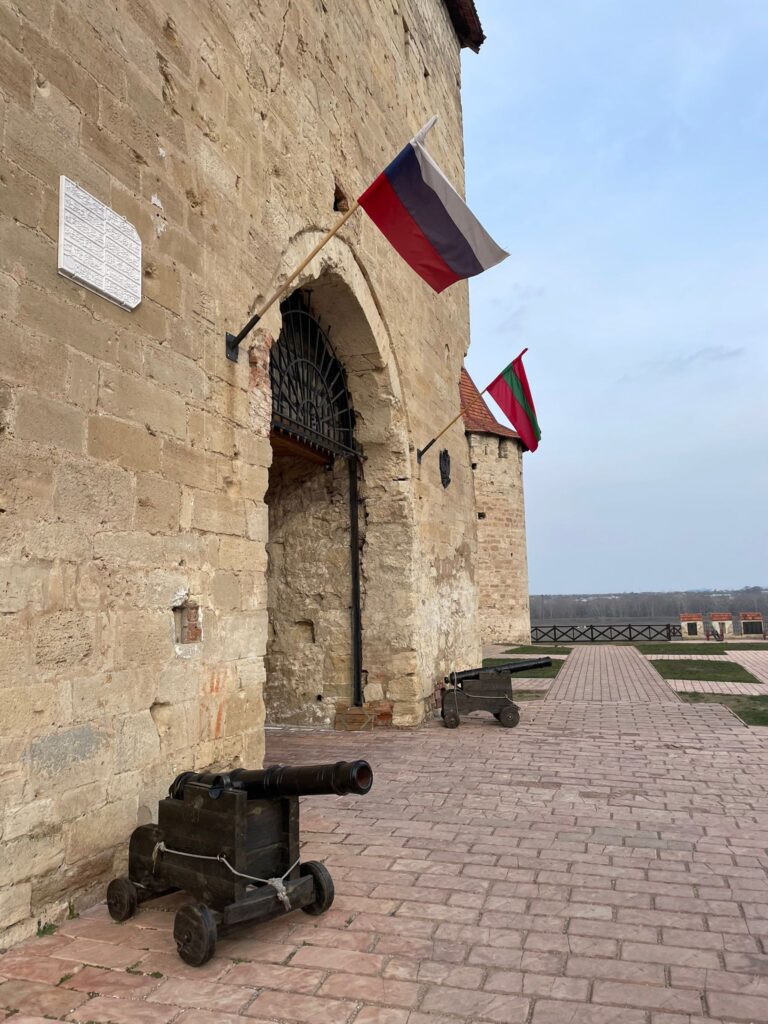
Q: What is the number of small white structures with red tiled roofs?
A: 3